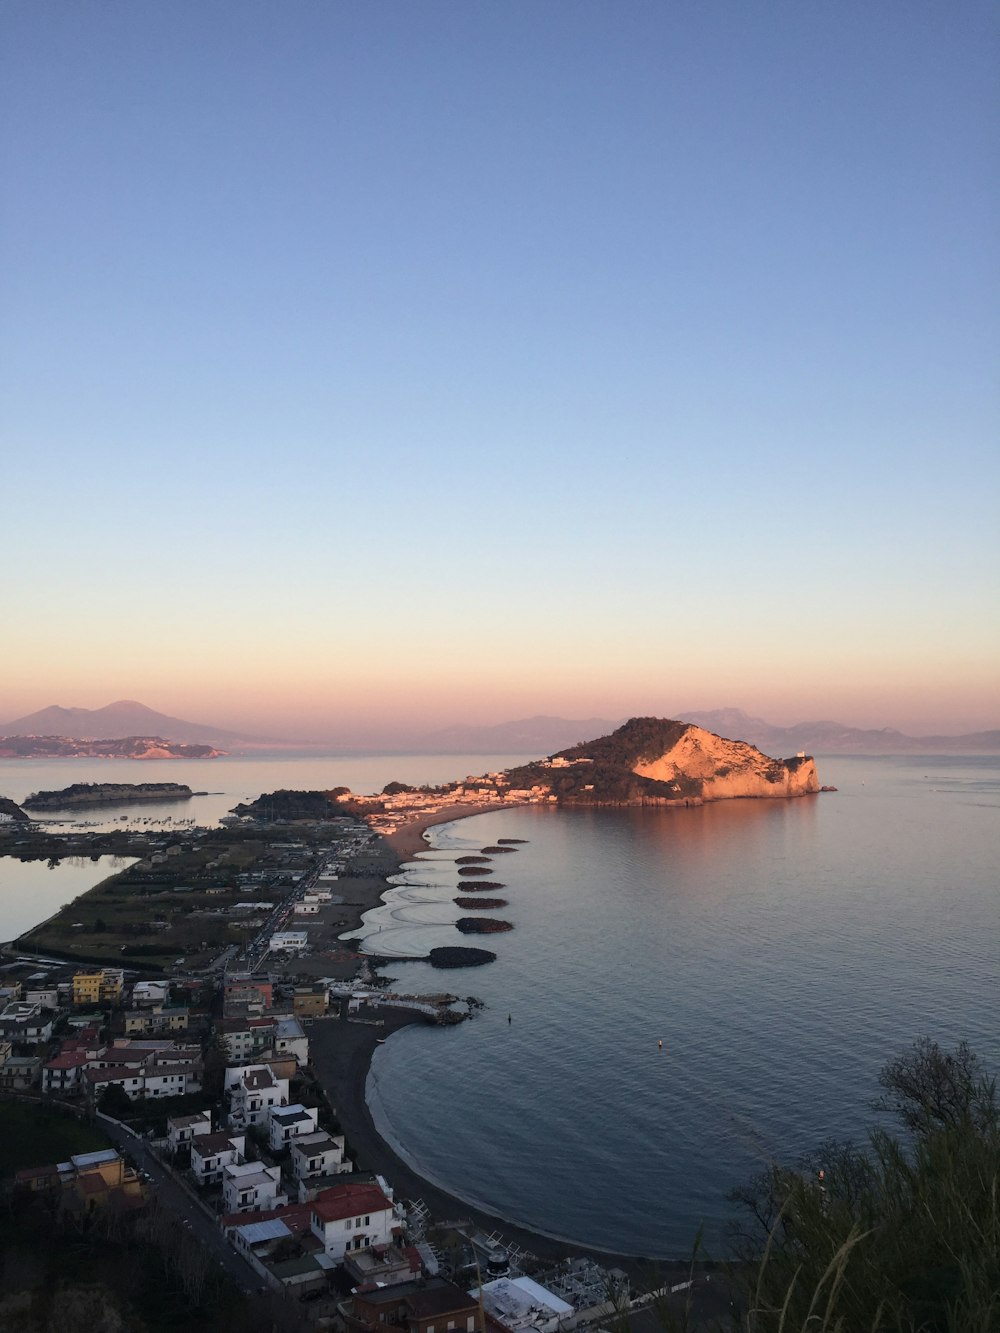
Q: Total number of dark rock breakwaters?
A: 8